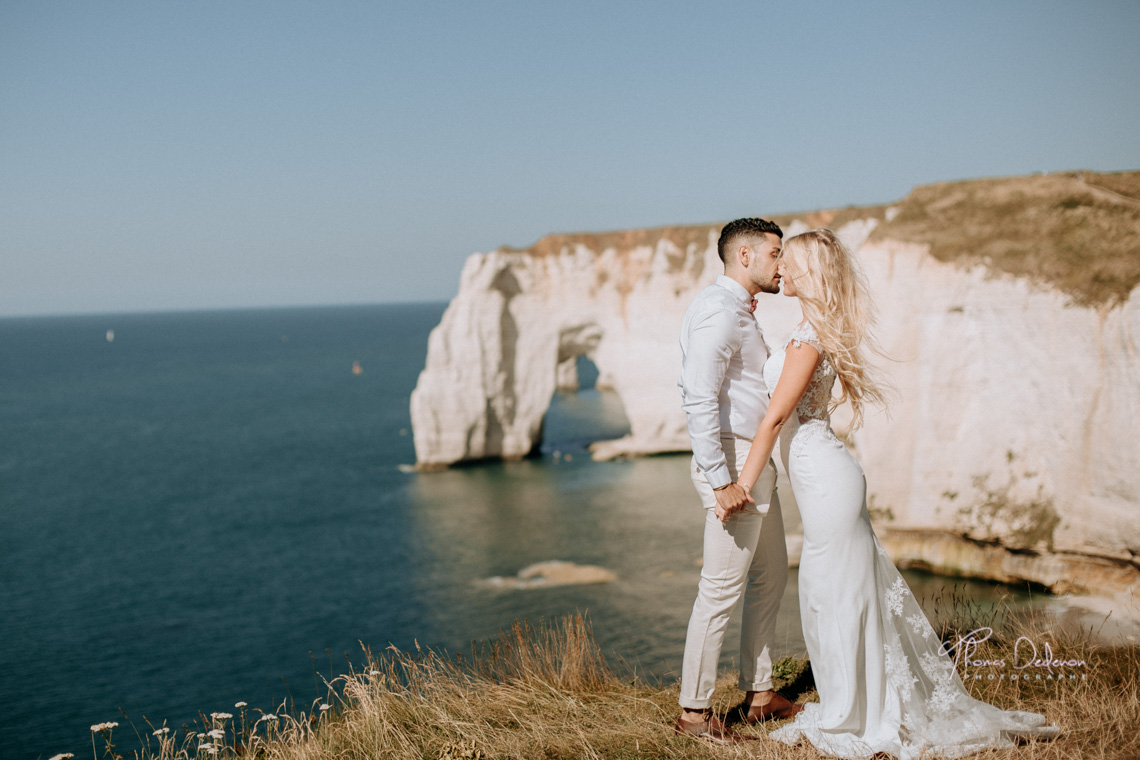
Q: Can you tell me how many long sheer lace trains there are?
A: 1